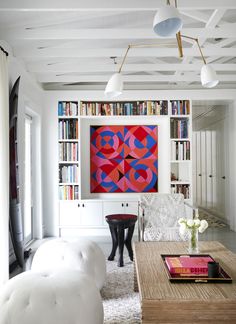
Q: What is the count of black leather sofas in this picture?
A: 0